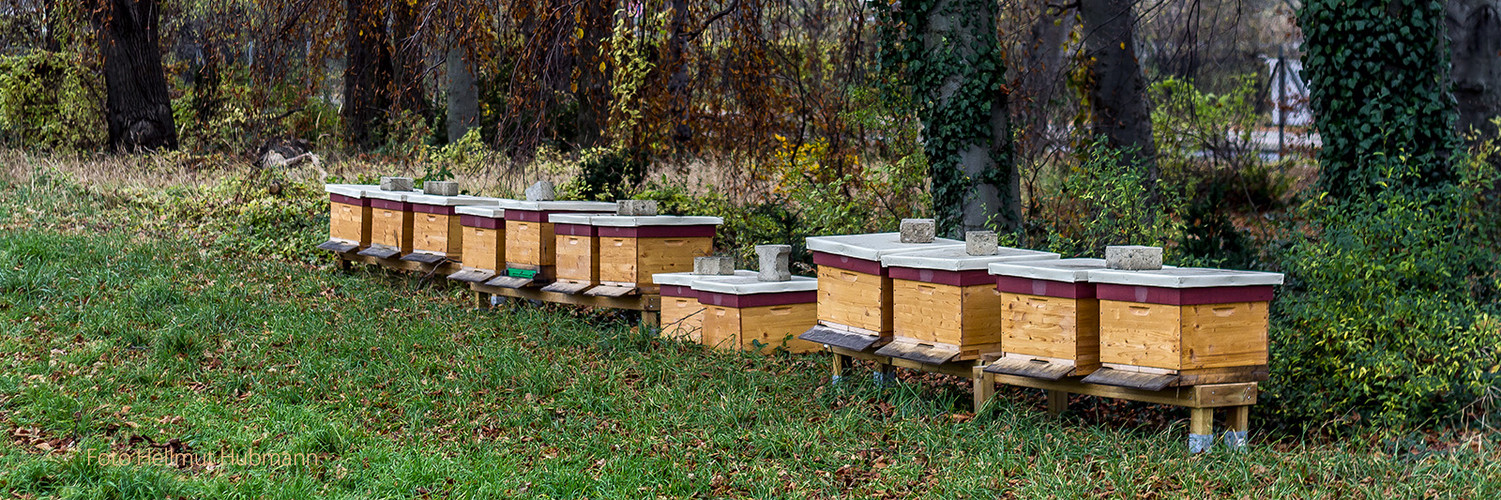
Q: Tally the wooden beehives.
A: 13